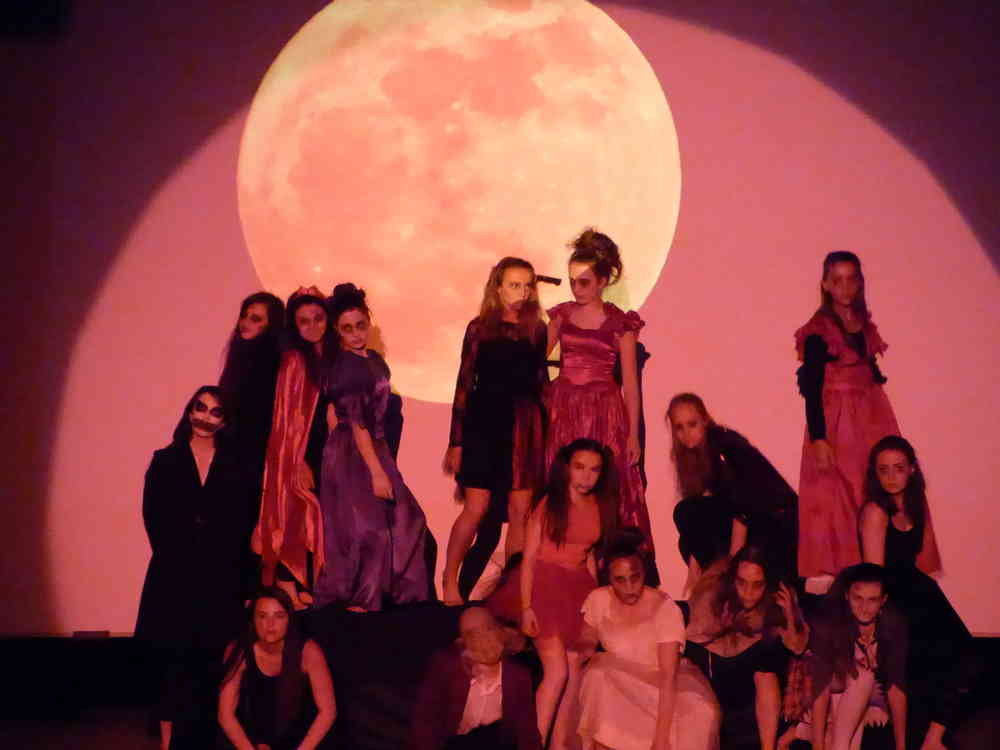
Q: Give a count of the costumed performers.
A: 15